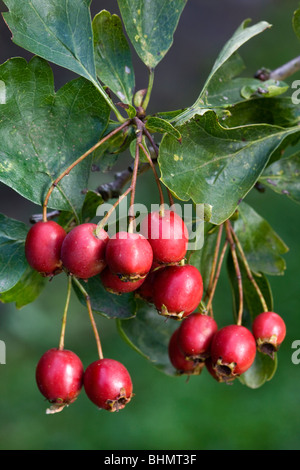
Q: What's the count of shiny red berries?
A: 14